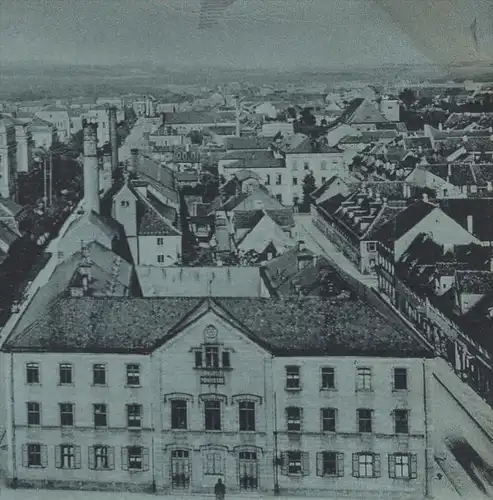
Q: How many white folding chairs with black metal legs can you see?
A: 0